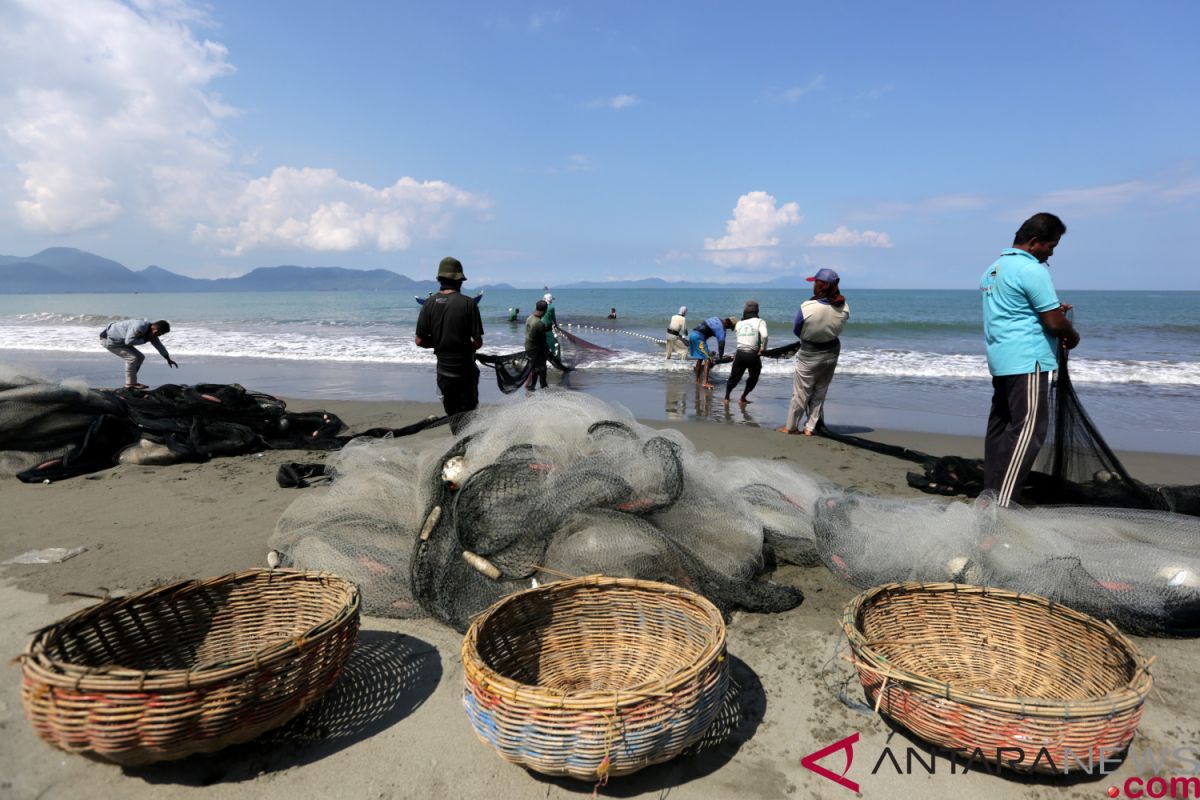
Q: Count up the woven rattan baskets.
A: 3